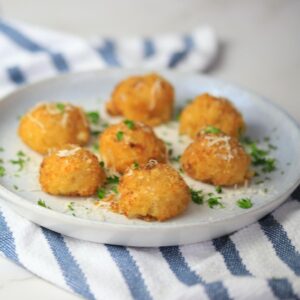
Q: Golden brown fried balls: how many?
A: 7